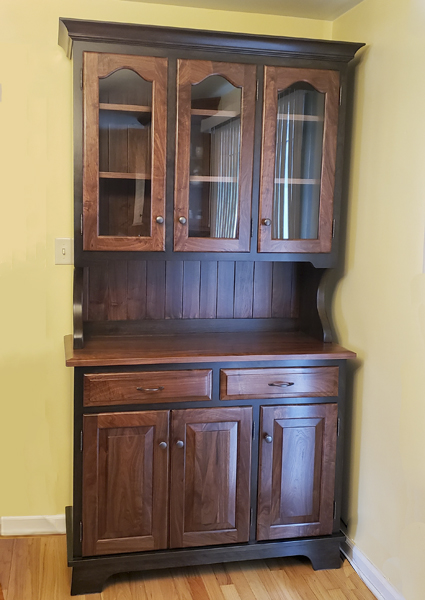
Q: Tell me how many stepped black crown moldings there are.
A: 1